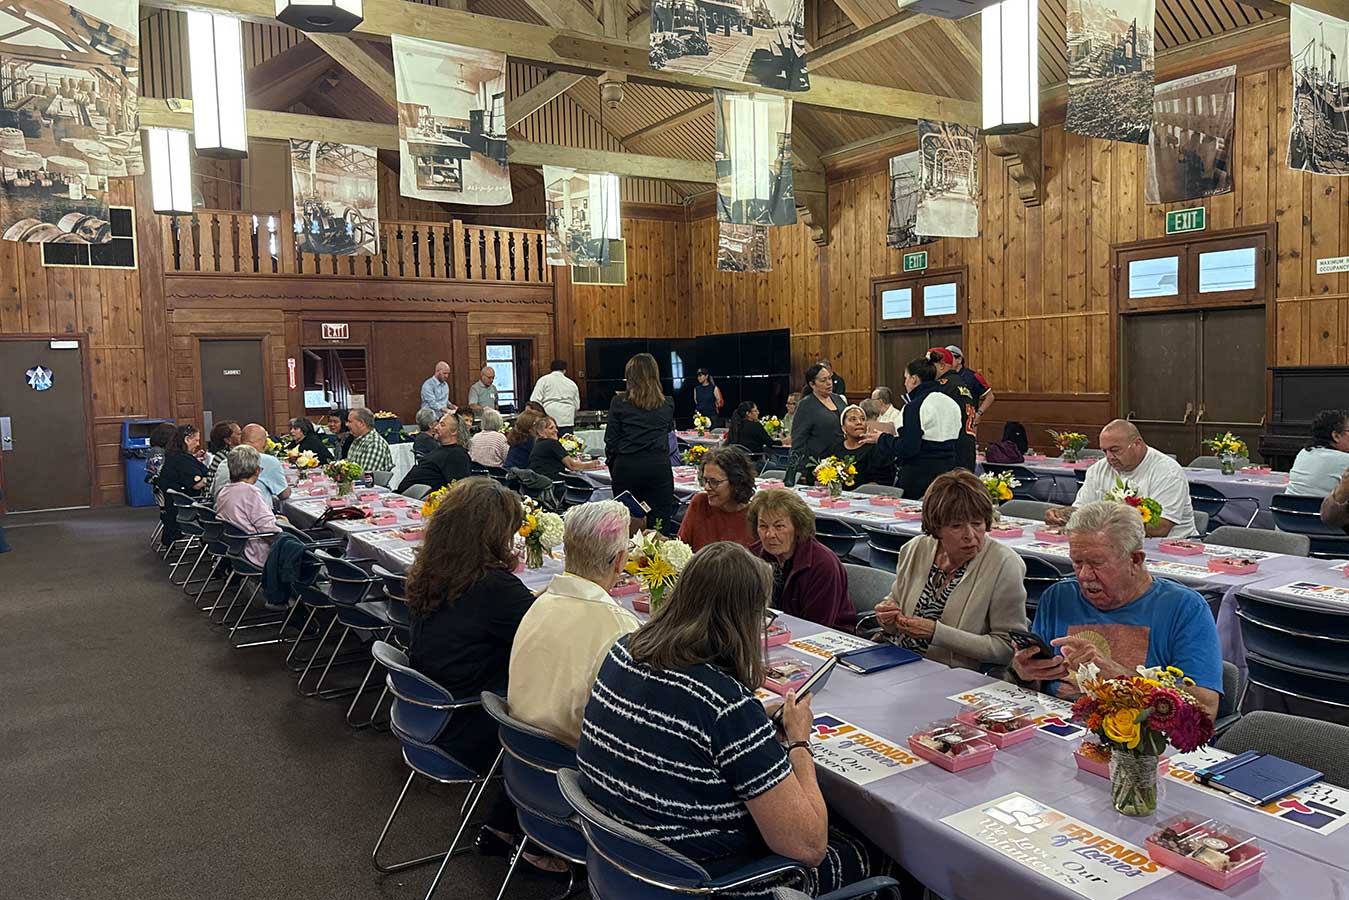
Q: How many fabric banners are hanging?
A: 13